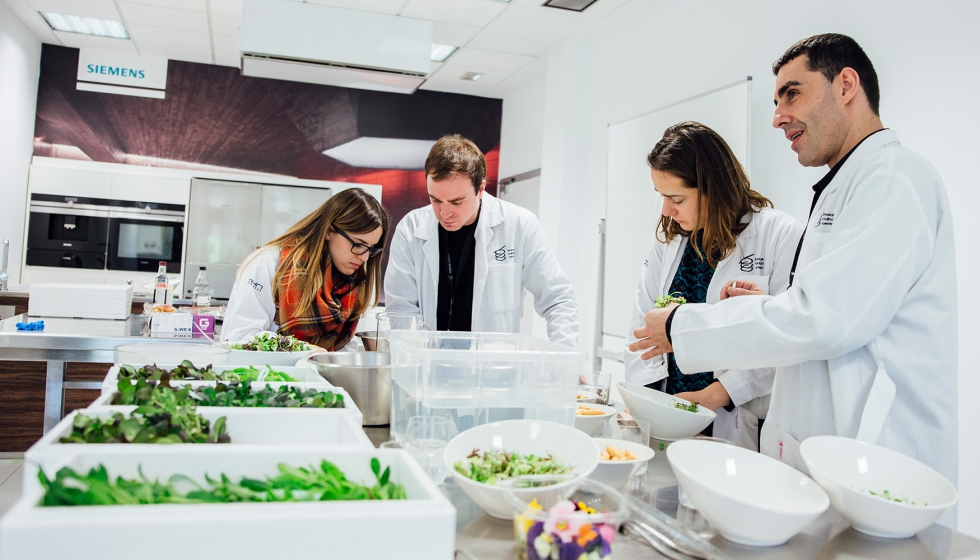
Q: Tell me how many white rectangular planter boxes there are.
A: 4